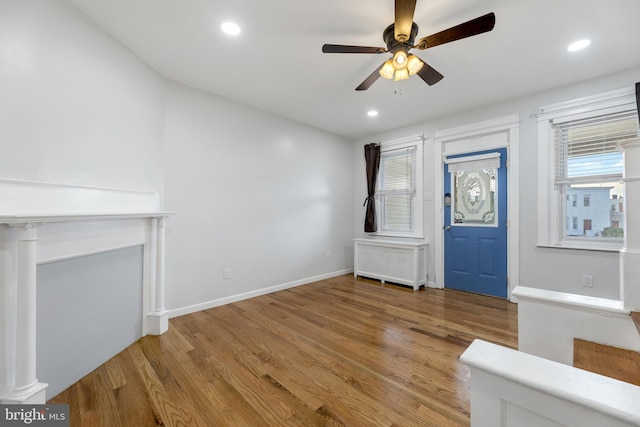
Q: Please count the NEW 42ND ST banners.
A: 0